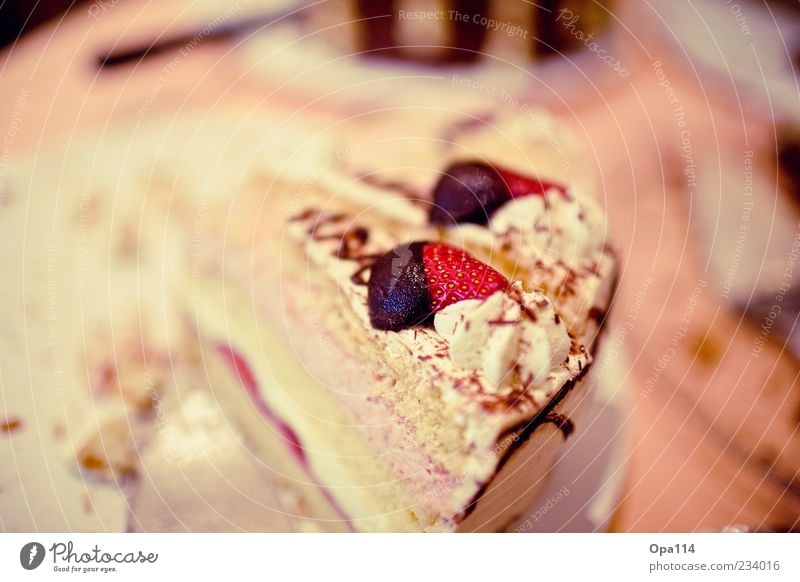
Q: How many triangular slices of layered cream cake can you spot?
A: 2